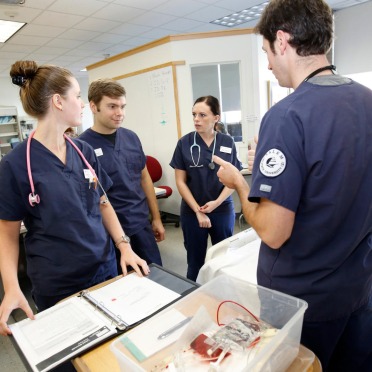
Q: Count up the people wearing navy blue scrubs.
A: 4